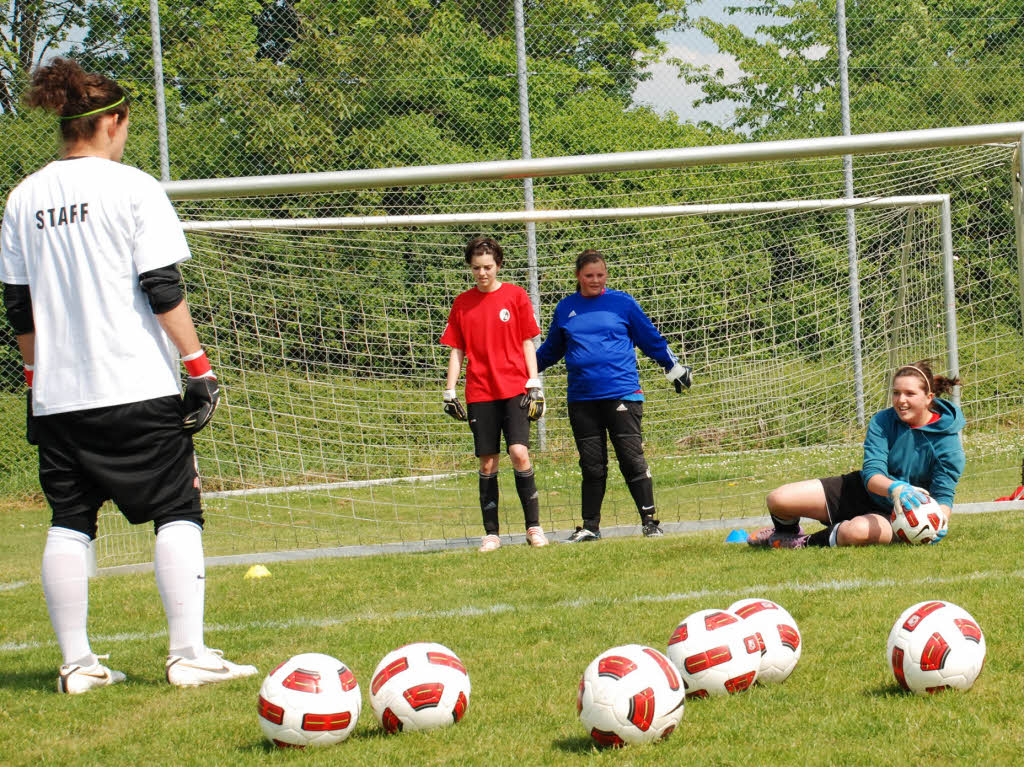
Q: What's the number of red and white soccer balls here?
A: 7